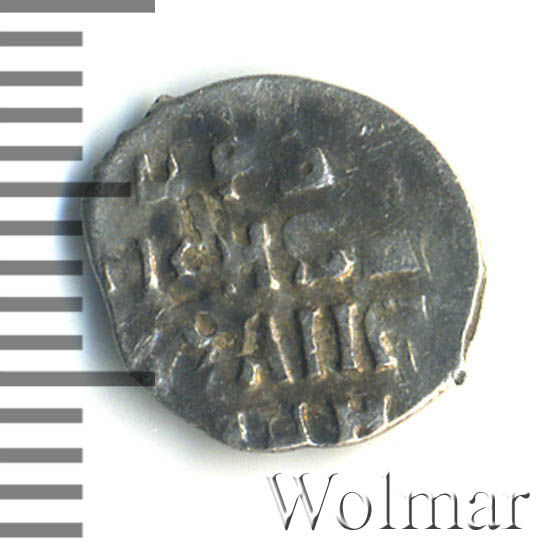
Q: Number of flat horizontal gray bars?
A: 15